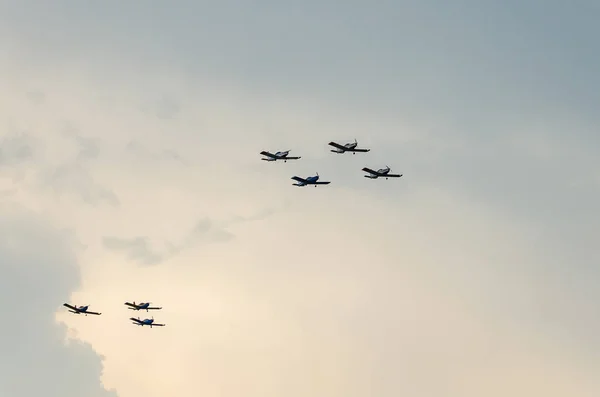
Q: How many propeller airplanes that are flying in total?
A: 7